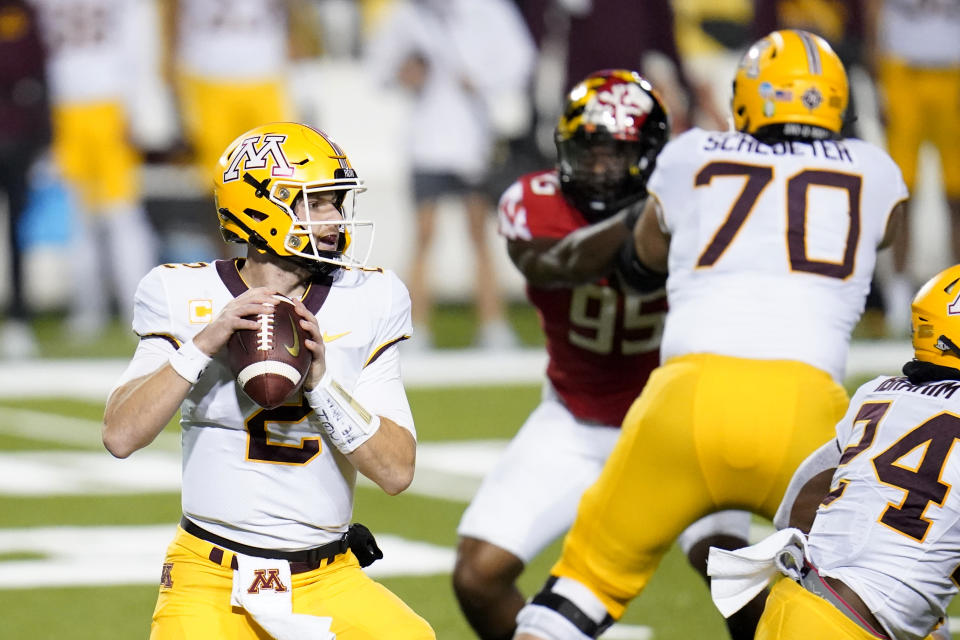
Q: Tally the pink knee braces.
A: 0